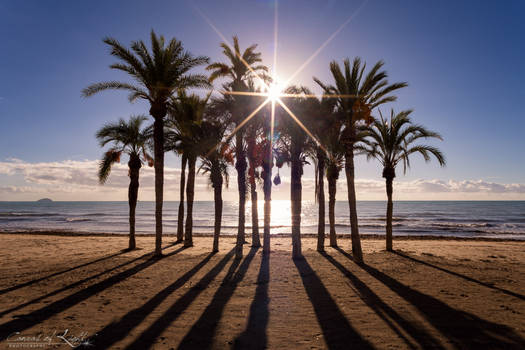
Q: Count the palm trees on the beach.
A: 13